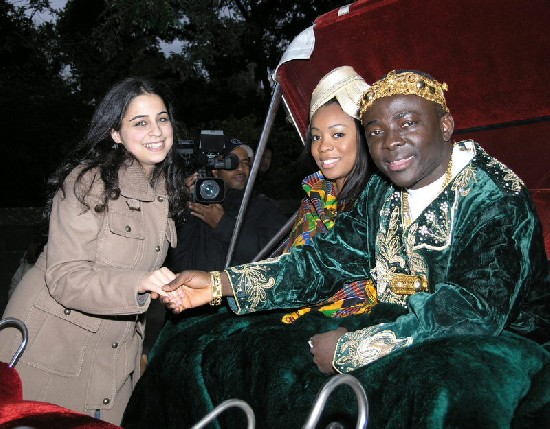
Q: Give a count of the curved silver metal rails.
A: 3